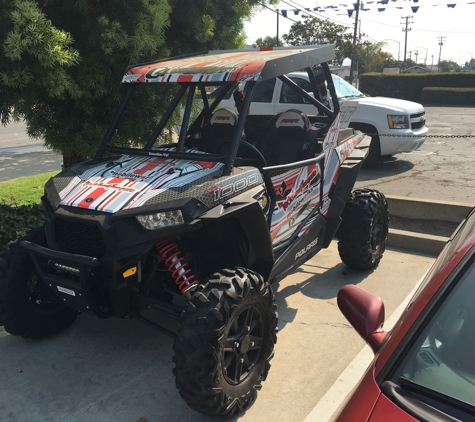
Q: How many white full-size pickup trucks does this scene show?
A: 1